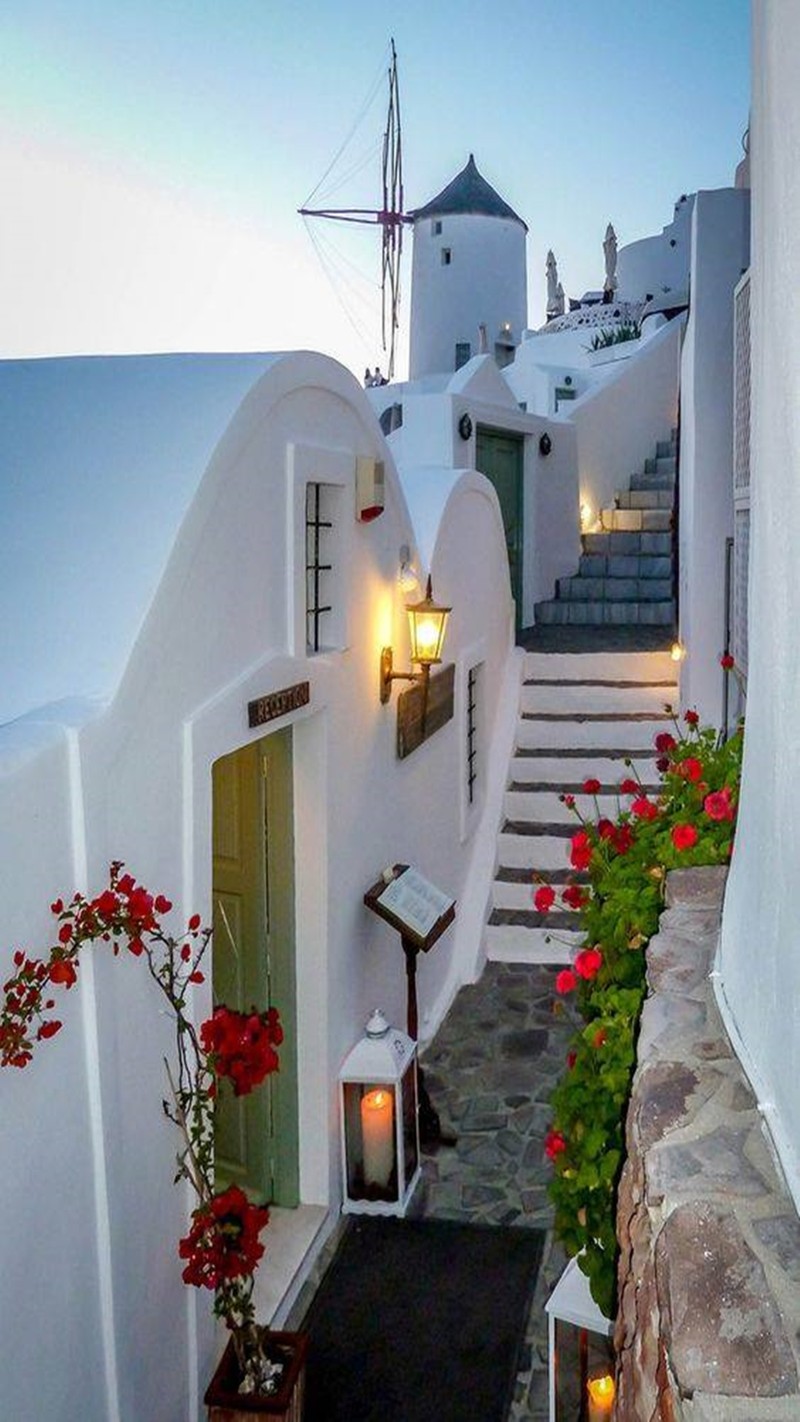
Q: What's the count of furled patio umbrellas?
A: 3